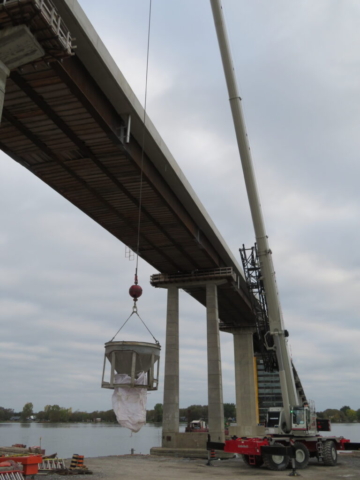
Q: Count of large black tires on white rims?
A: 3